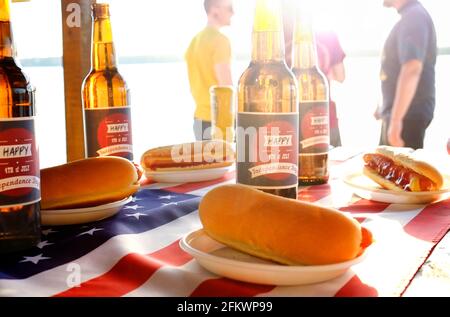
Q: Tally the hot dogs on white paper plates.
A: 4